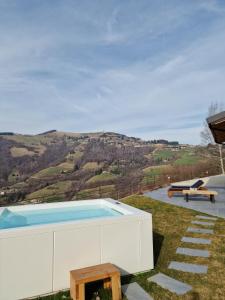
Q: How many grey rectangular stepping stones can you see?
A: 8